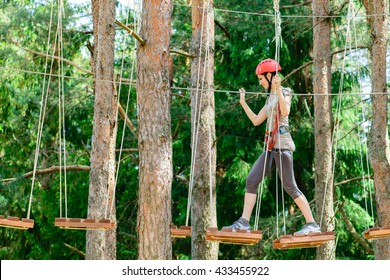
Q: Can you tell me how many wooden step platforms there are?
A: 6